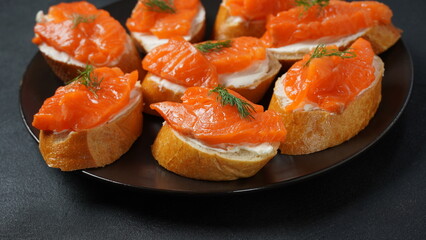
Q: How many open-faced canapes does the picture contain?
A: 8